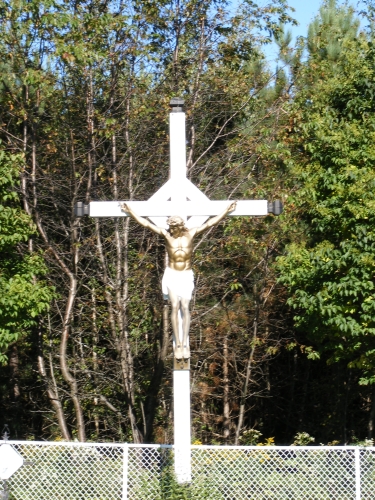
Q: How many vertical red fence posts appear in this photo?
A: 0